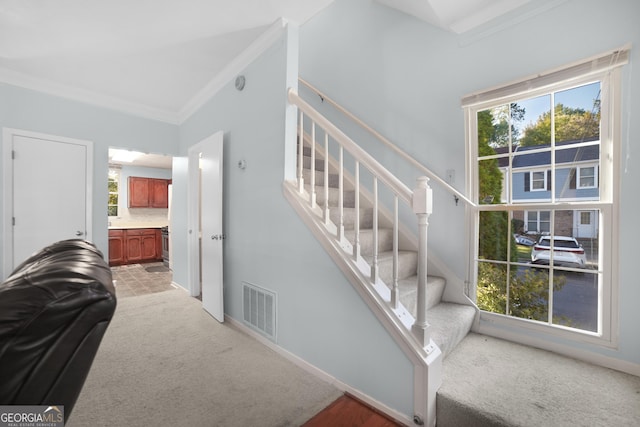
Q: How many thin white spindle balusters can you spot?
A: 7